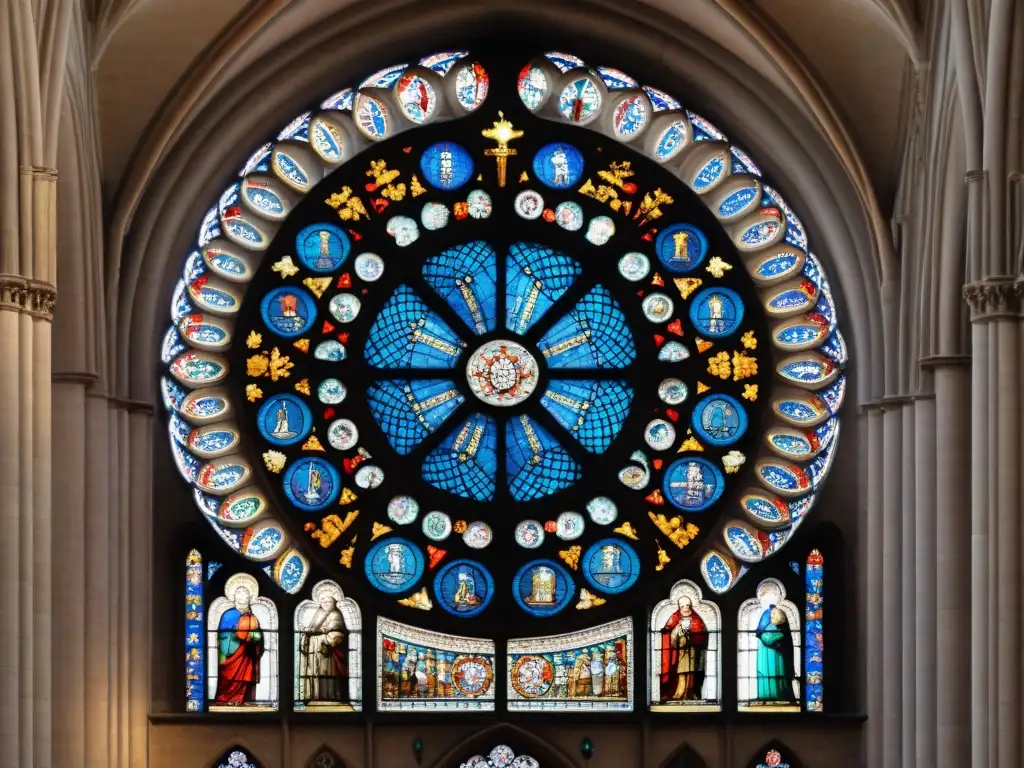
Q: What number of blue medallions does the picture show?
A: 14